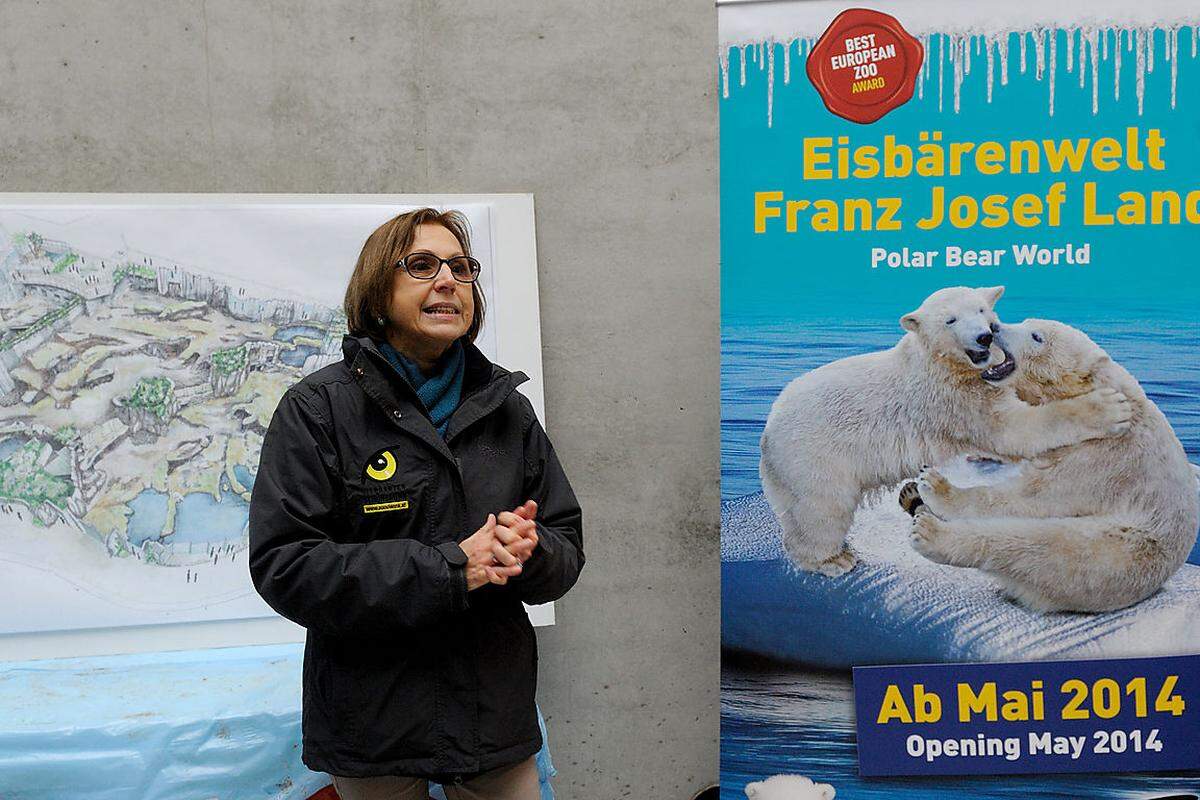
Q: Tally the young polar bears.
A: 2